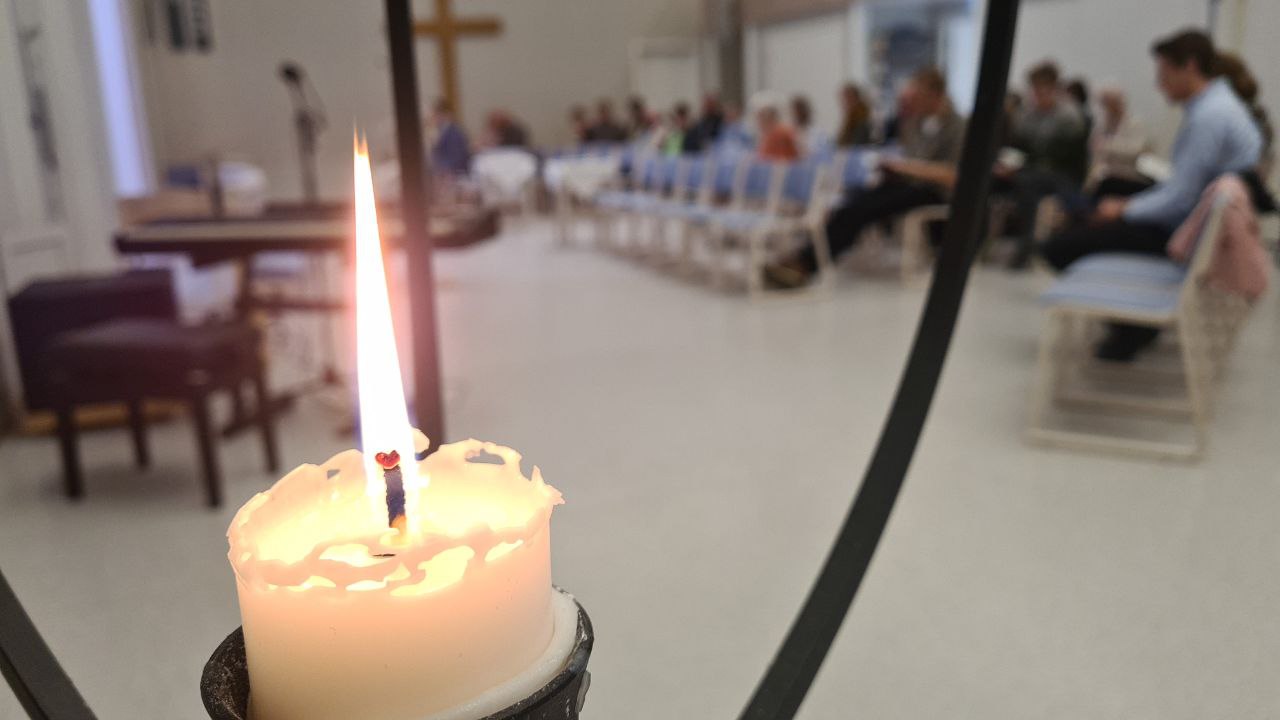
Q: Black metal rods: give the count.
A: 3